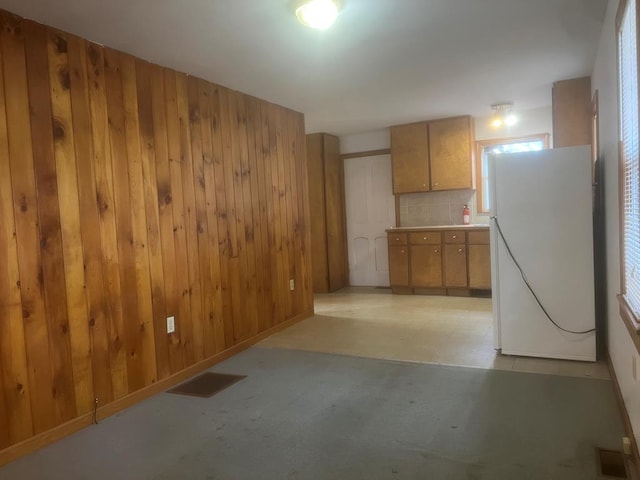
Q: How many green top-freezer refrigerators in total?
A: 0